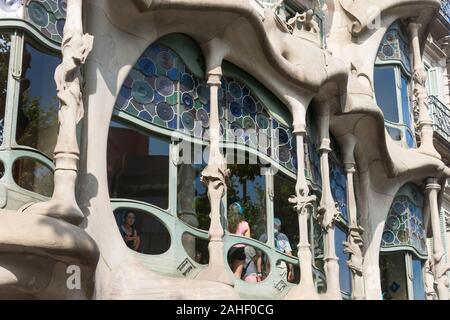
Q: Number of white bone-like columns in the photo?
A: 7